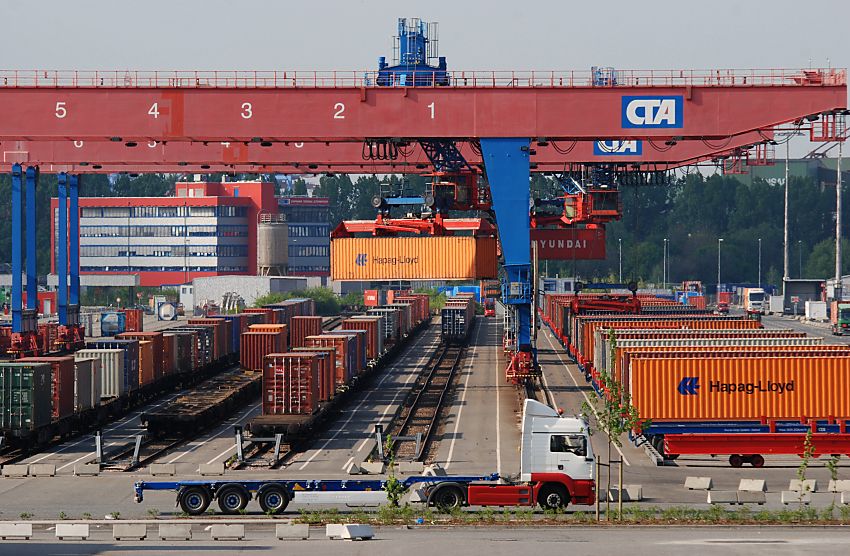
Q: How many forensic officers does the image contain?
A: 0